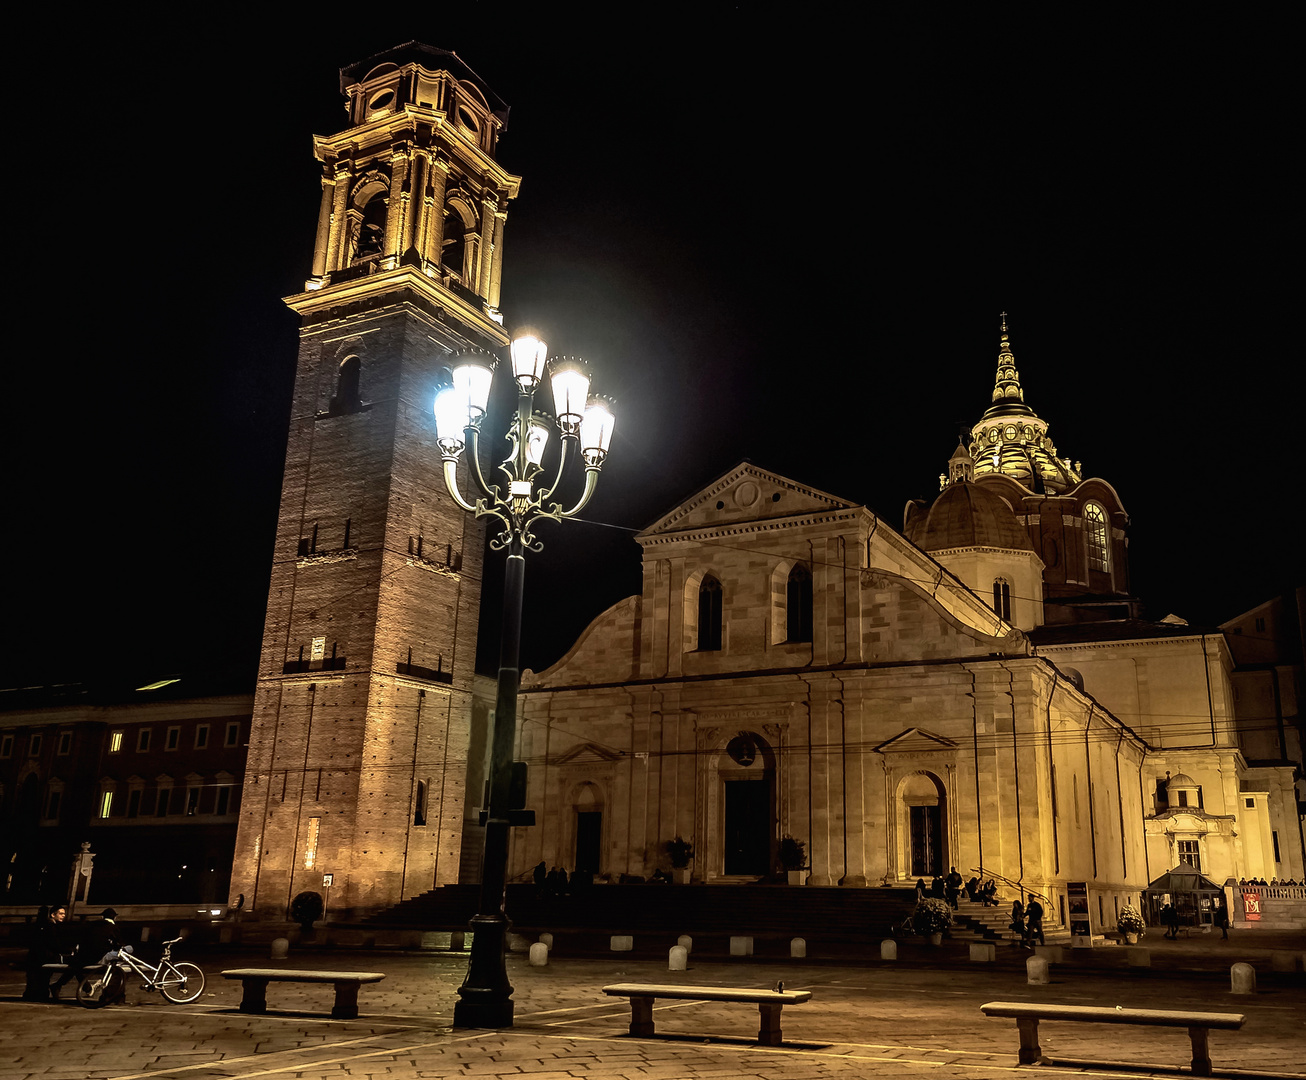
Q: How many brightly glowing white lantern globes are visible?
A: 6